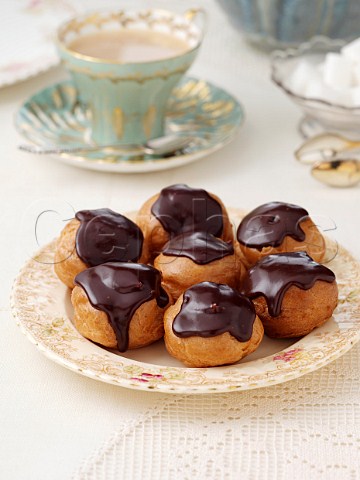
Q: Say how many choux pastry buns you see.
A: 7